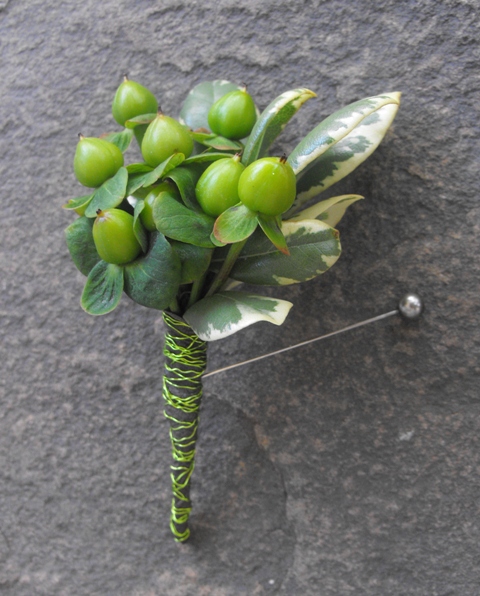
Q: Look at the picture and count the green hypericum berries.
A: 8